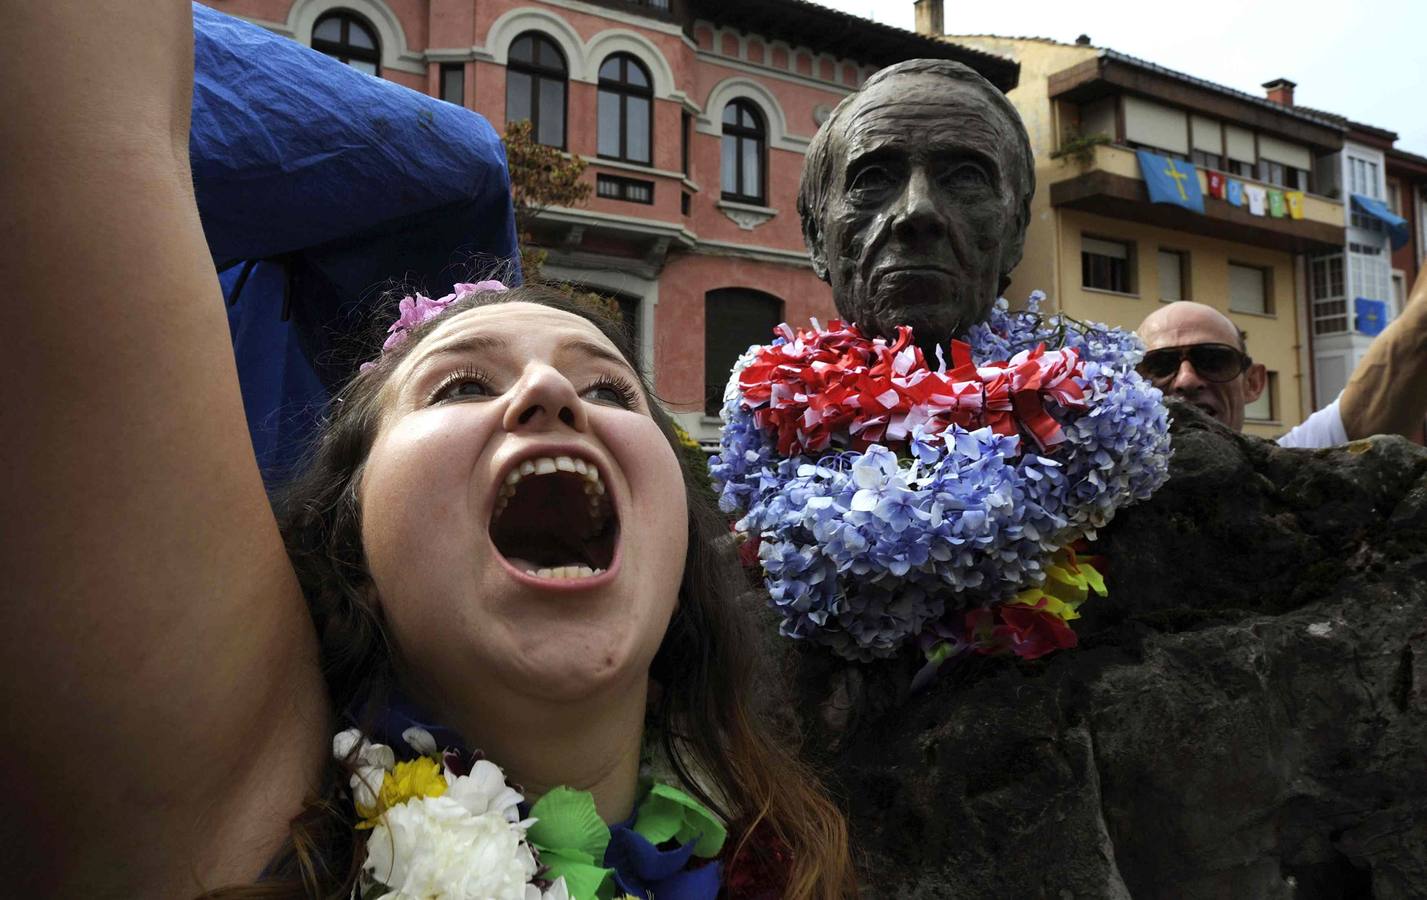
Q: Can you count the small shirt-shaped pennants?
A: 5